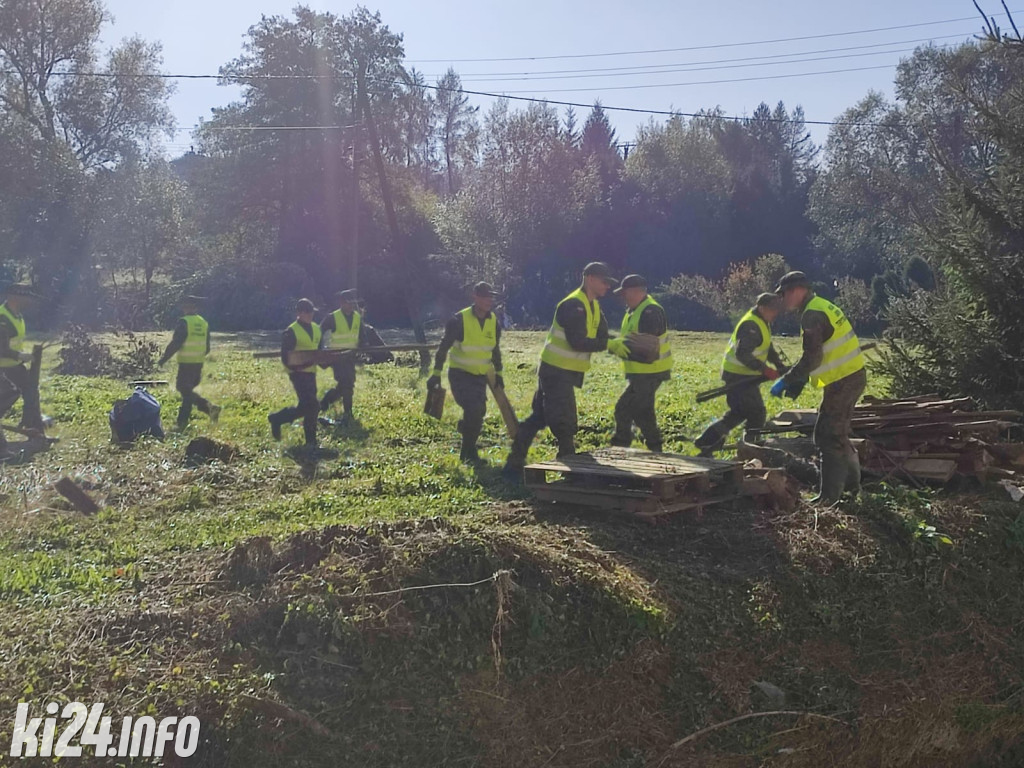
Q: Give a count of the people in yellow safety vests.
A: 9